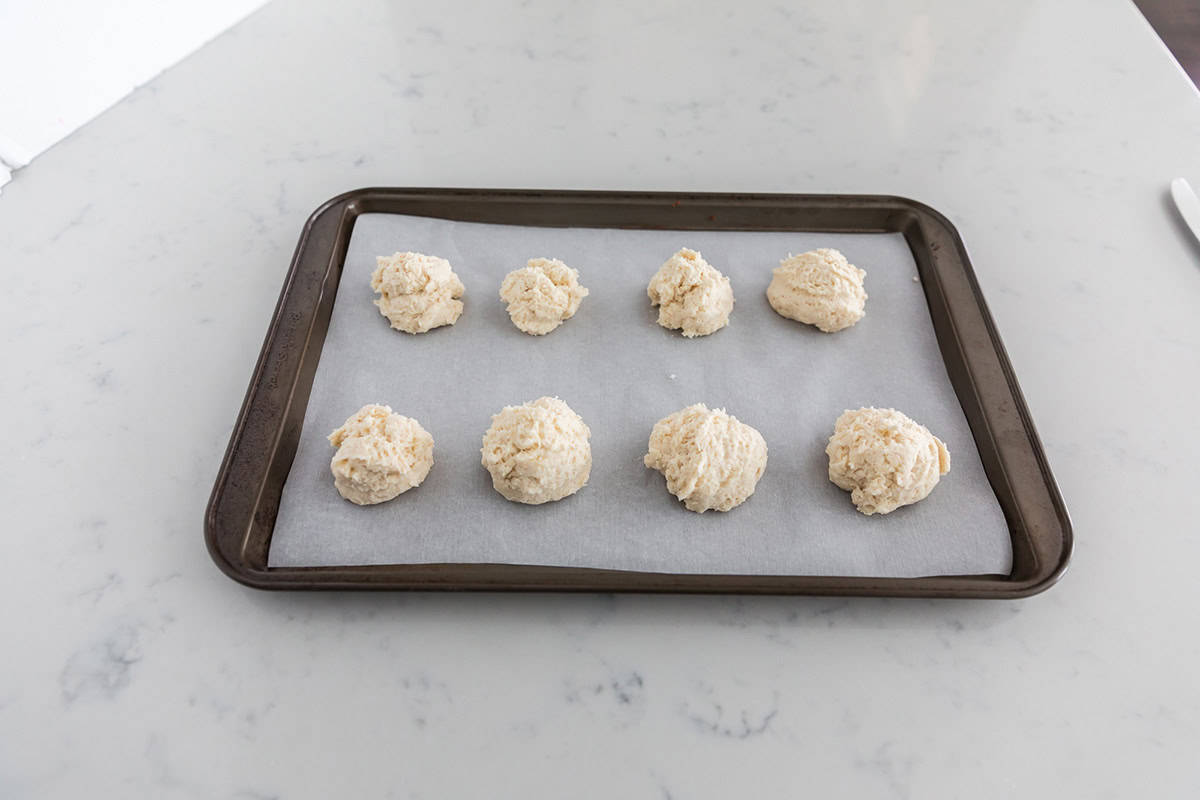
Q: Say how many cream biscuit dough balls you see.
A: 8